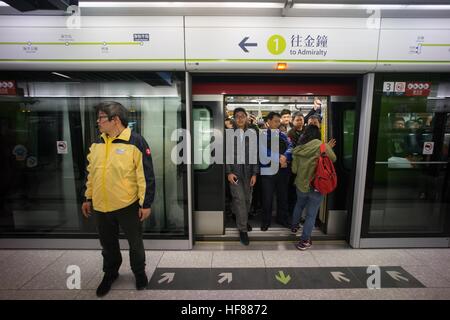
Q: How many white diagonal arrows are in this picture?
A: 4